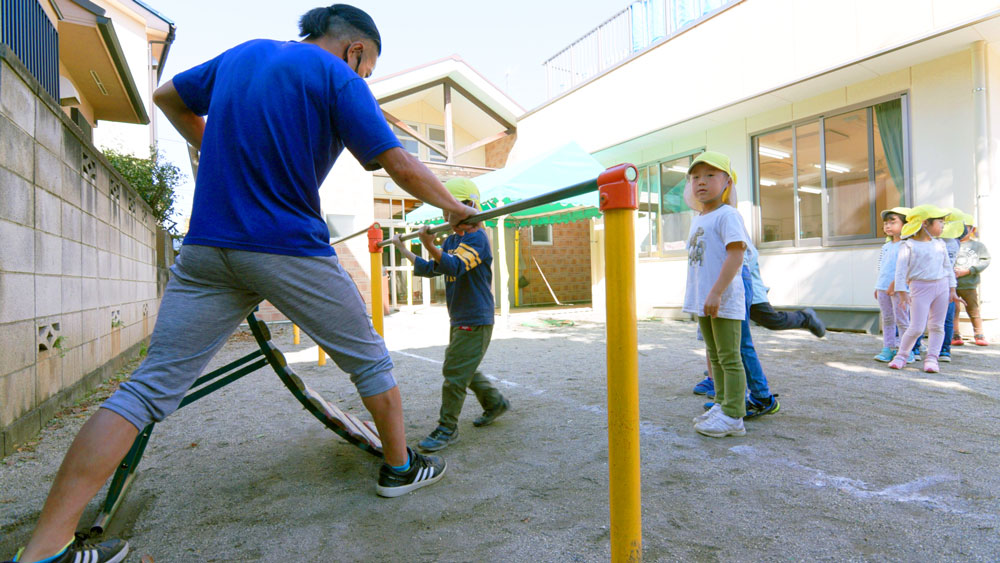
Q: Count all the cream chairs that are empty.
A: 0